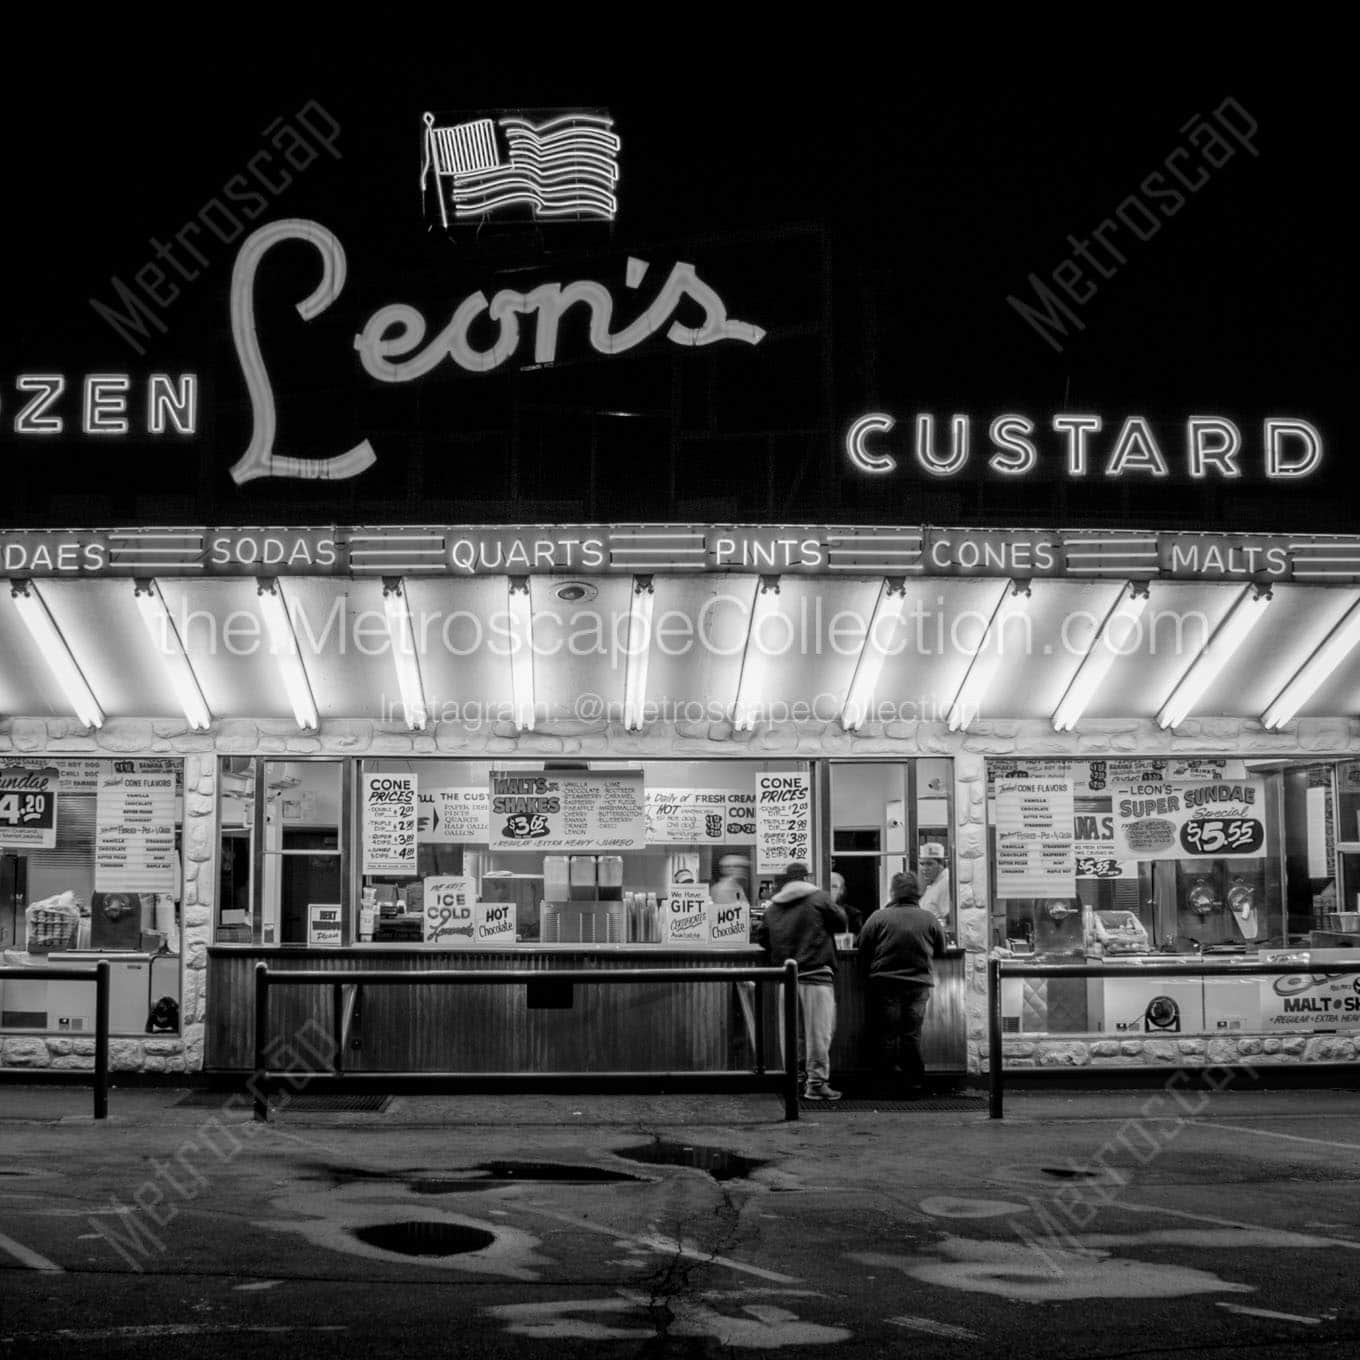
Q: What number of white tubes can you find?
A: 12